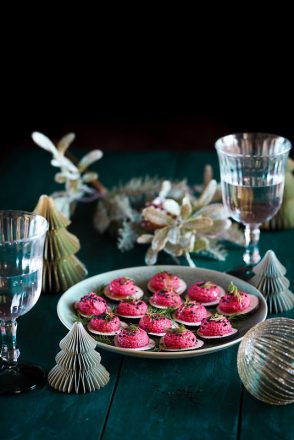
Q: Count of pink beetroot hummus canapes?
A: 13